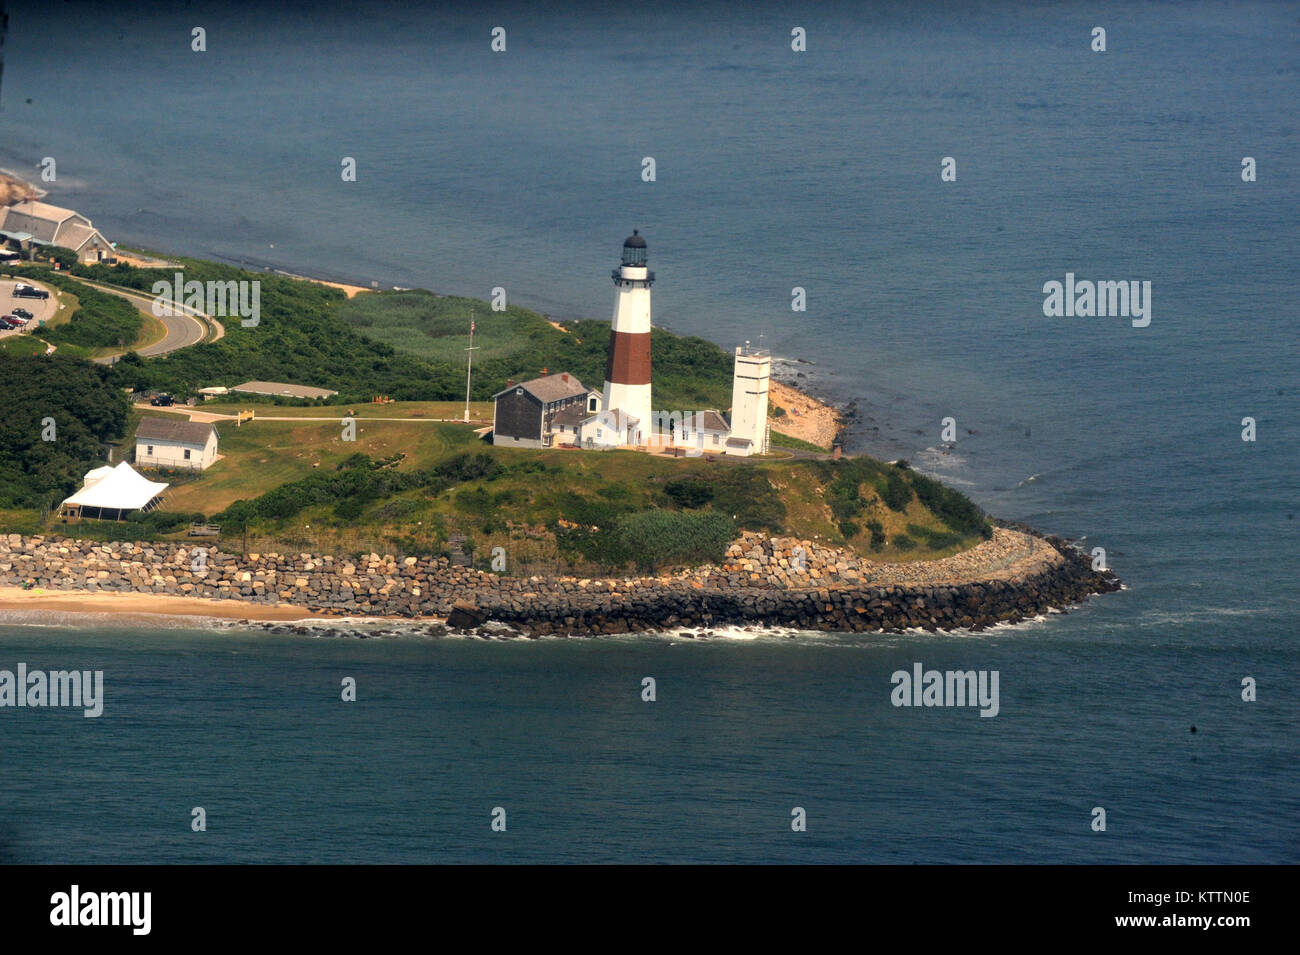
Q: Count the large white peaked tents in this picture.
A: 1